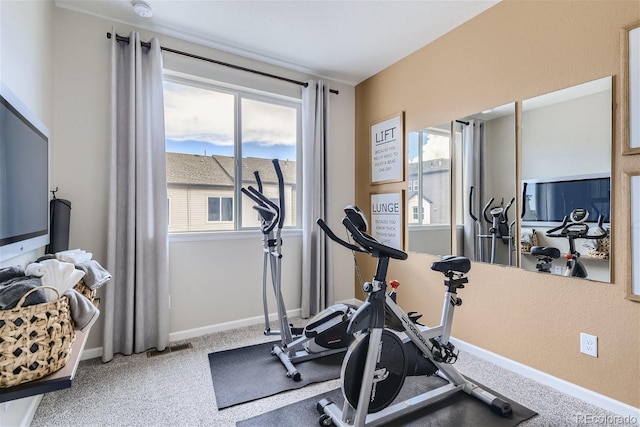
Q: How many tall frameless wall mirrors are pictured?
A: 3